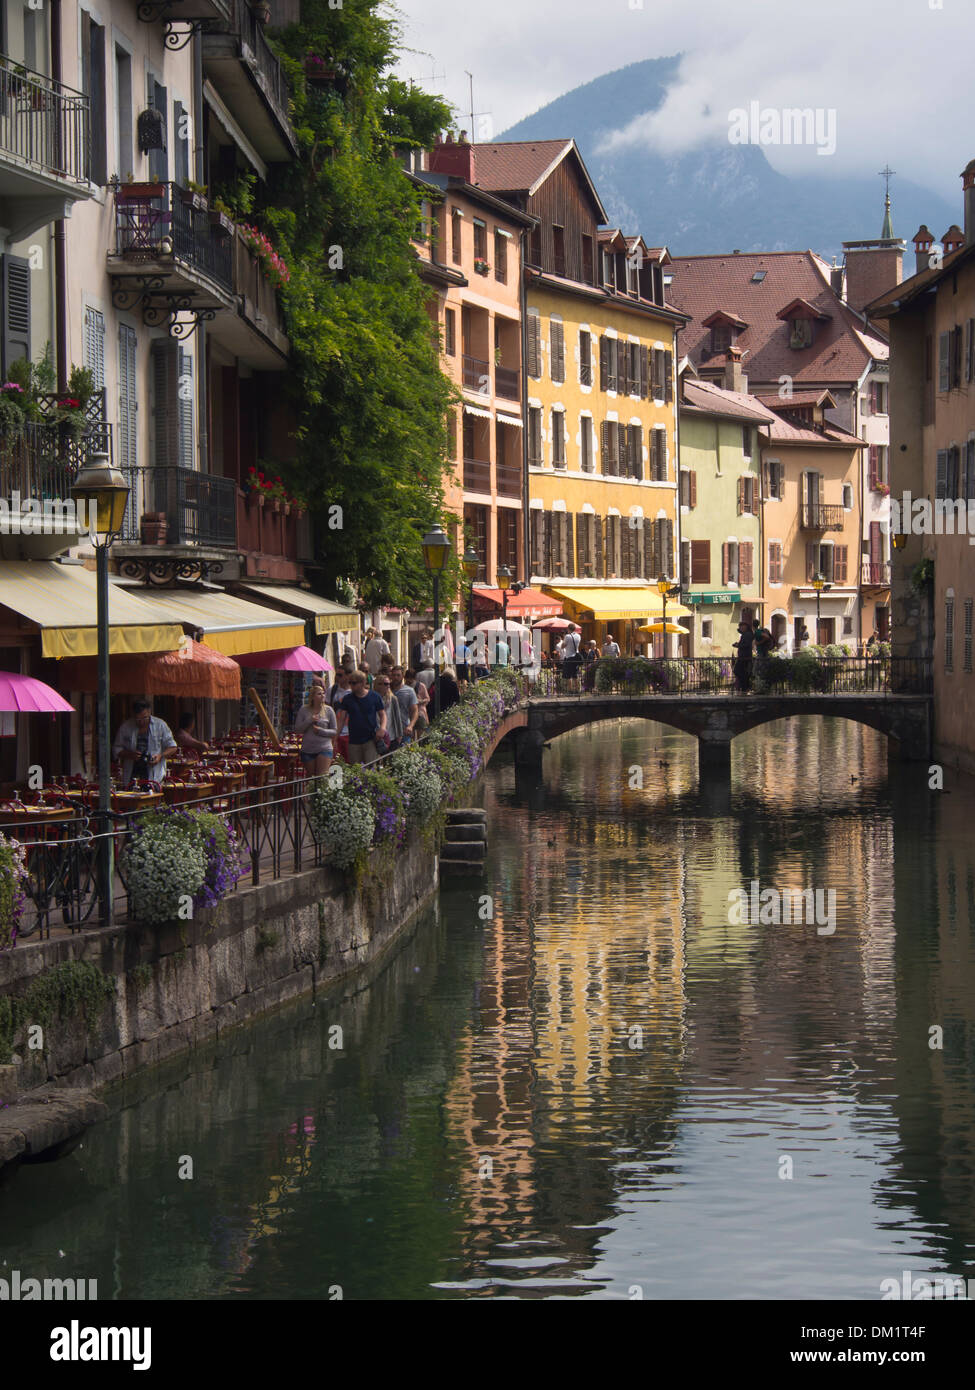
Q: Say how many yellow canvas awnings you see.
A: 4